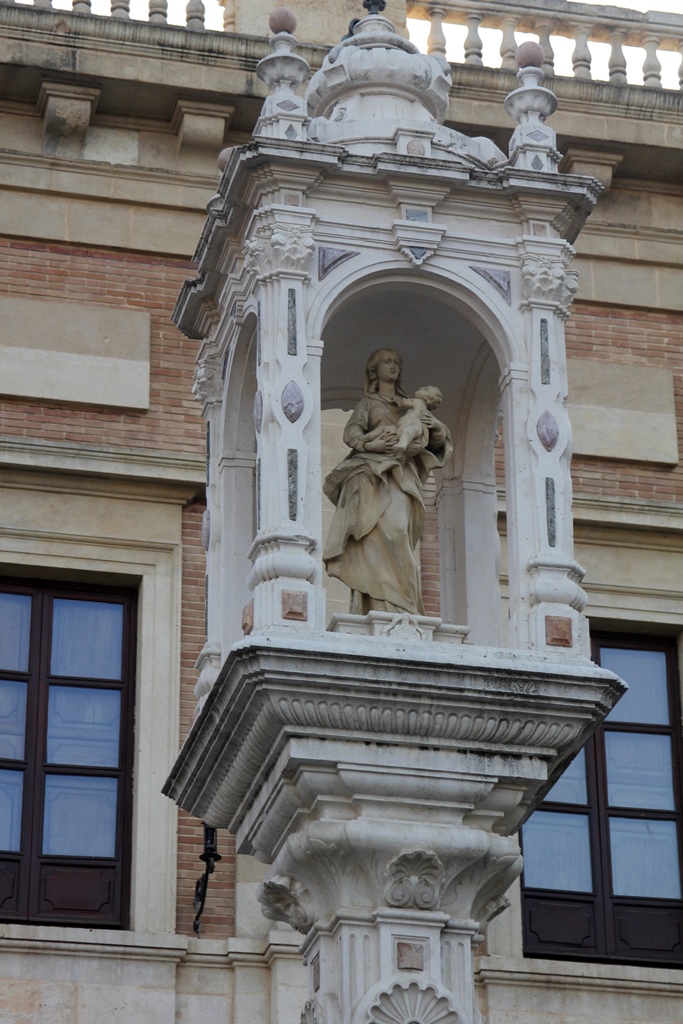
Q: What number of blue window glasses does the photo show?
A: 11